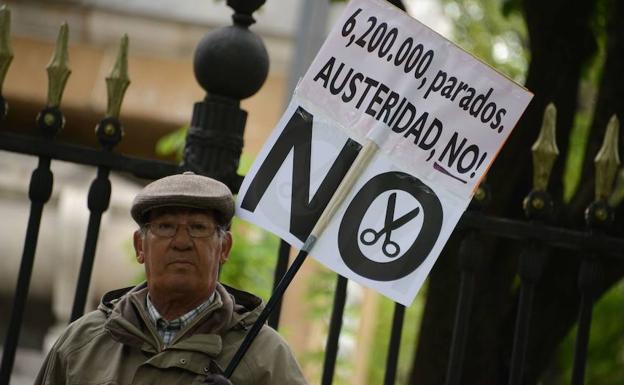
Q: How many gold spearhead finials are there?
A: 5